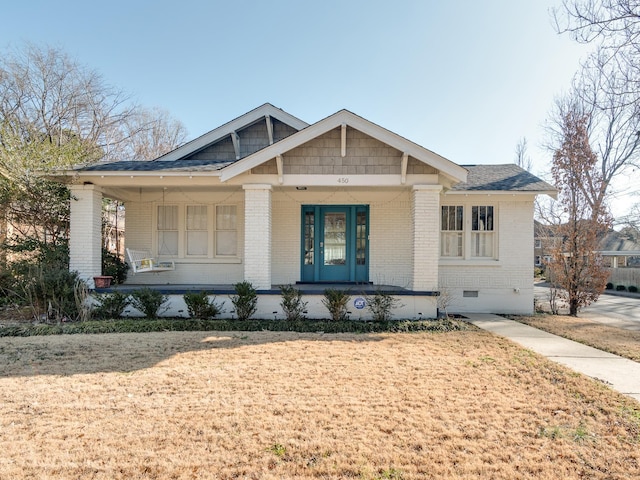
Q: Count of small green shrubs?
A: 7